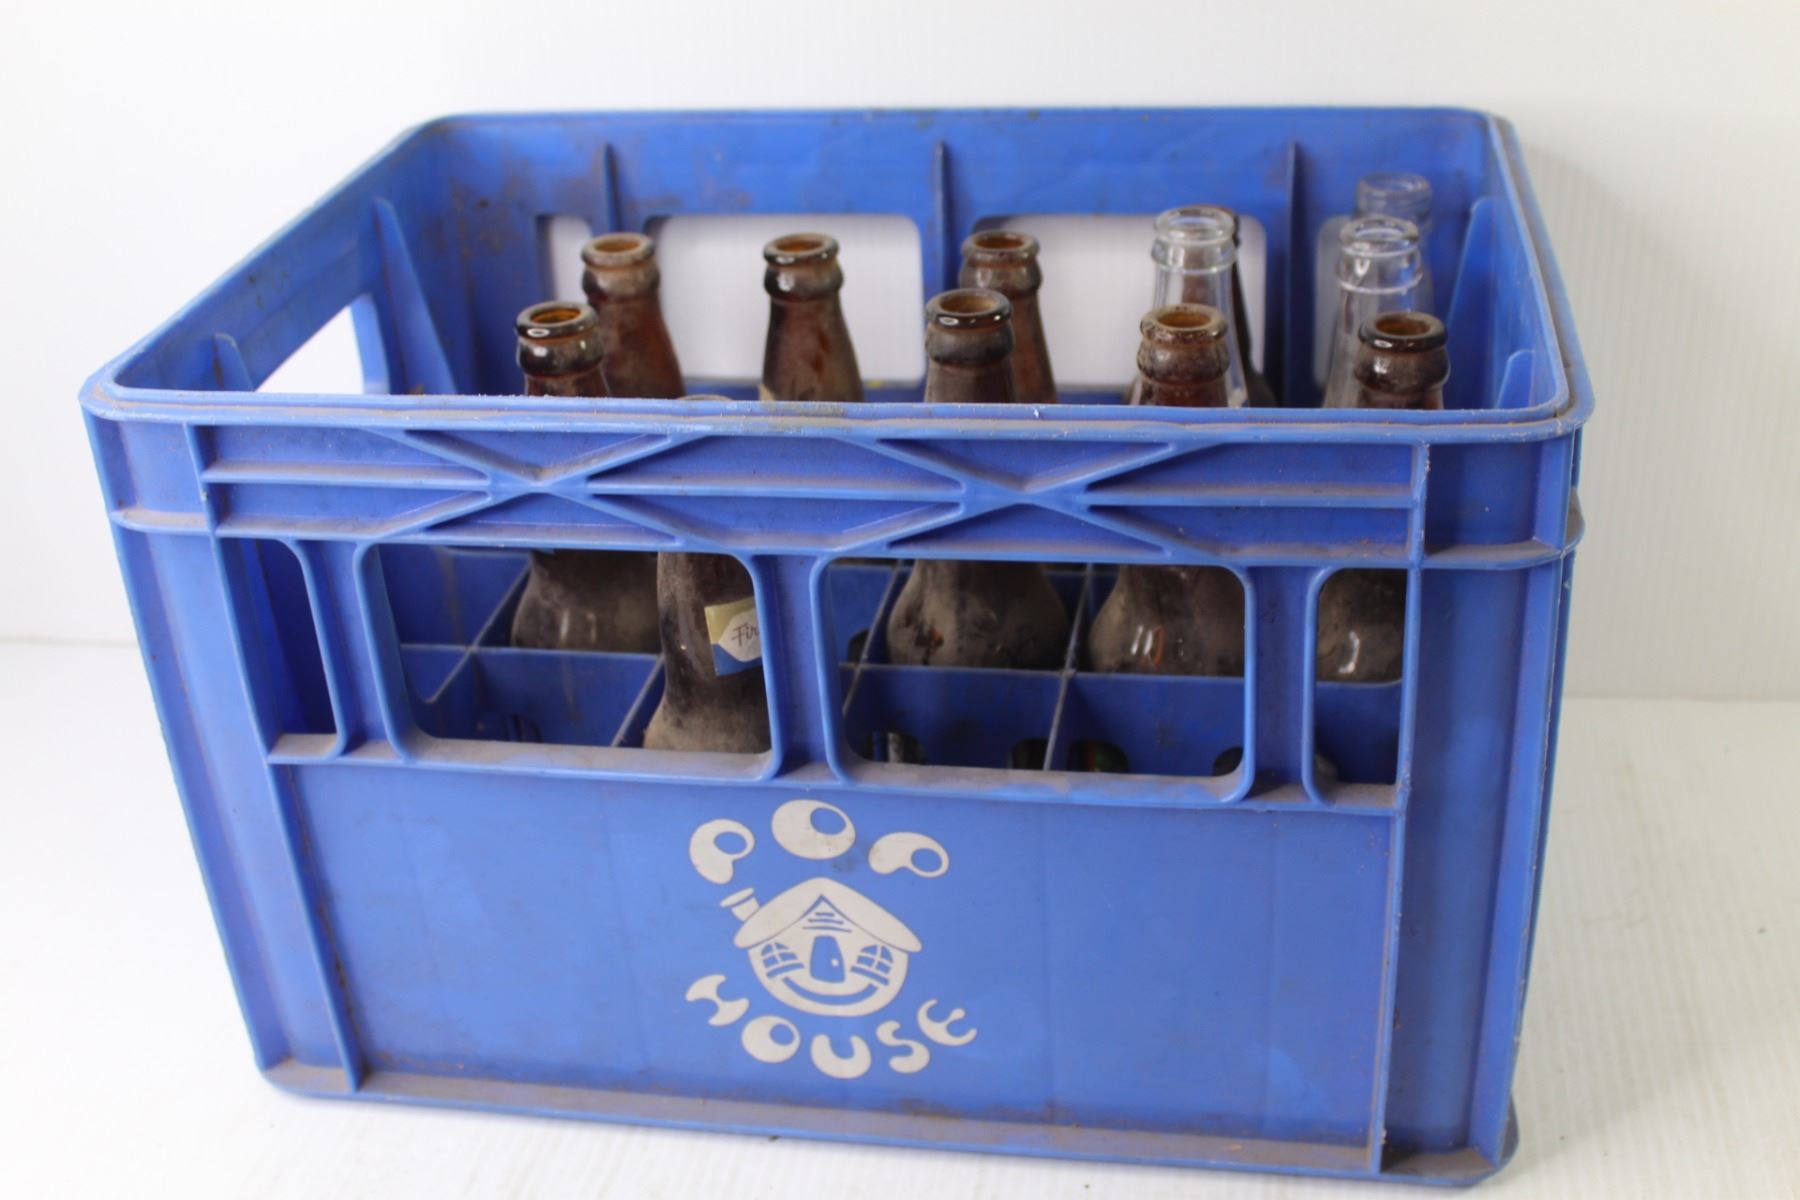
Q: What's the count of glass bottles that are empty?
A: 12